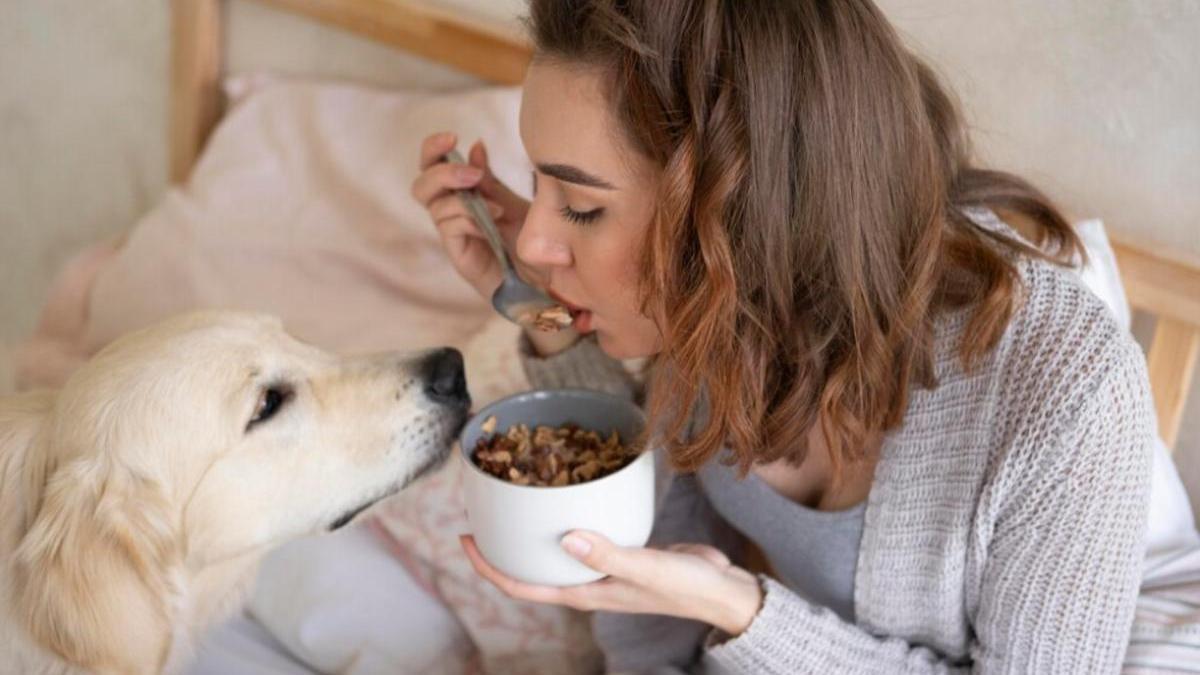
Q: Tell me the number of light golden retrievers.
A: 1